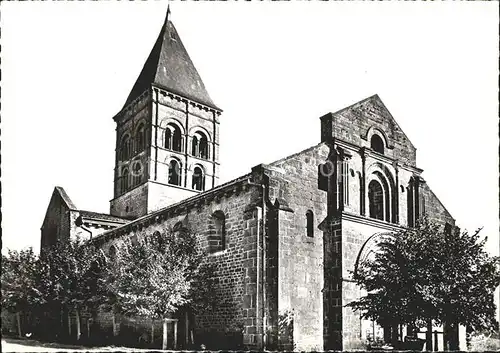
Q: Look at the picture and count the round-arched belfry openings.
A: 8